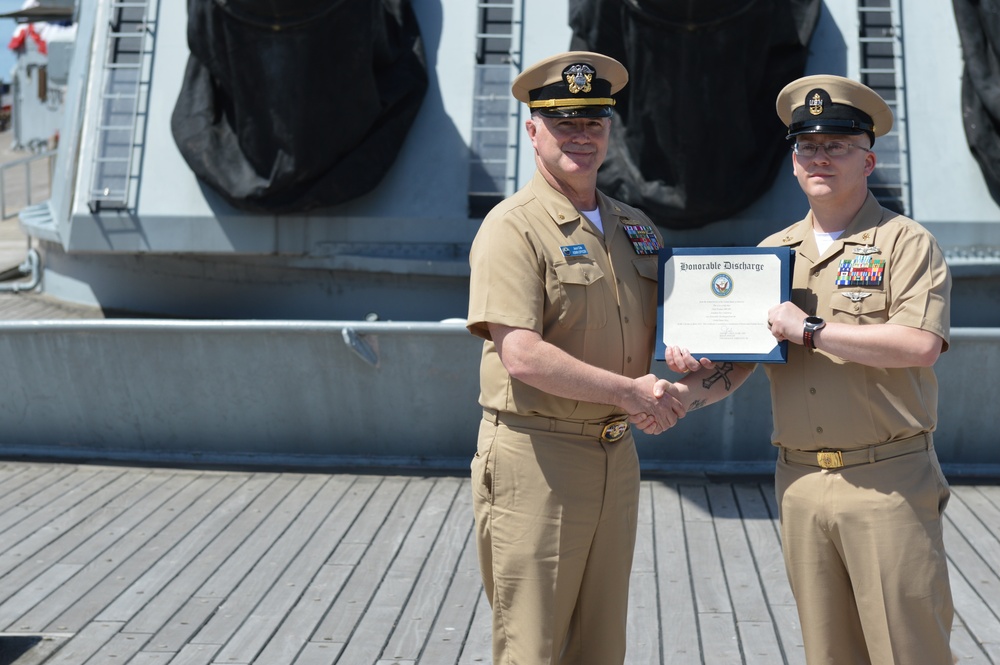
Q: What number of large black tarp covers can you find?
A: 3